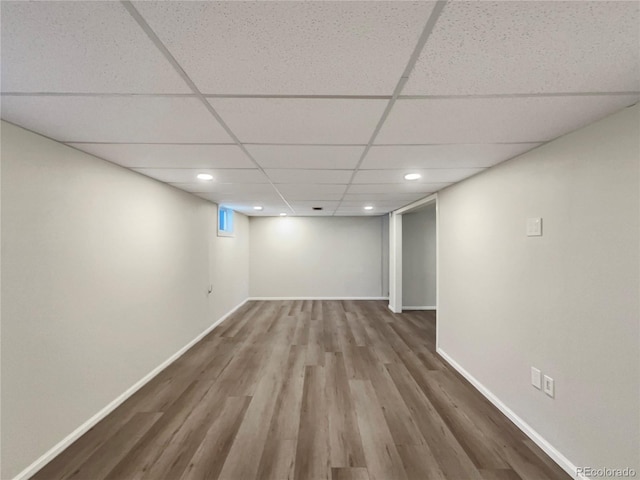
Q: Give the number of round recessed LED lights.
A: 5